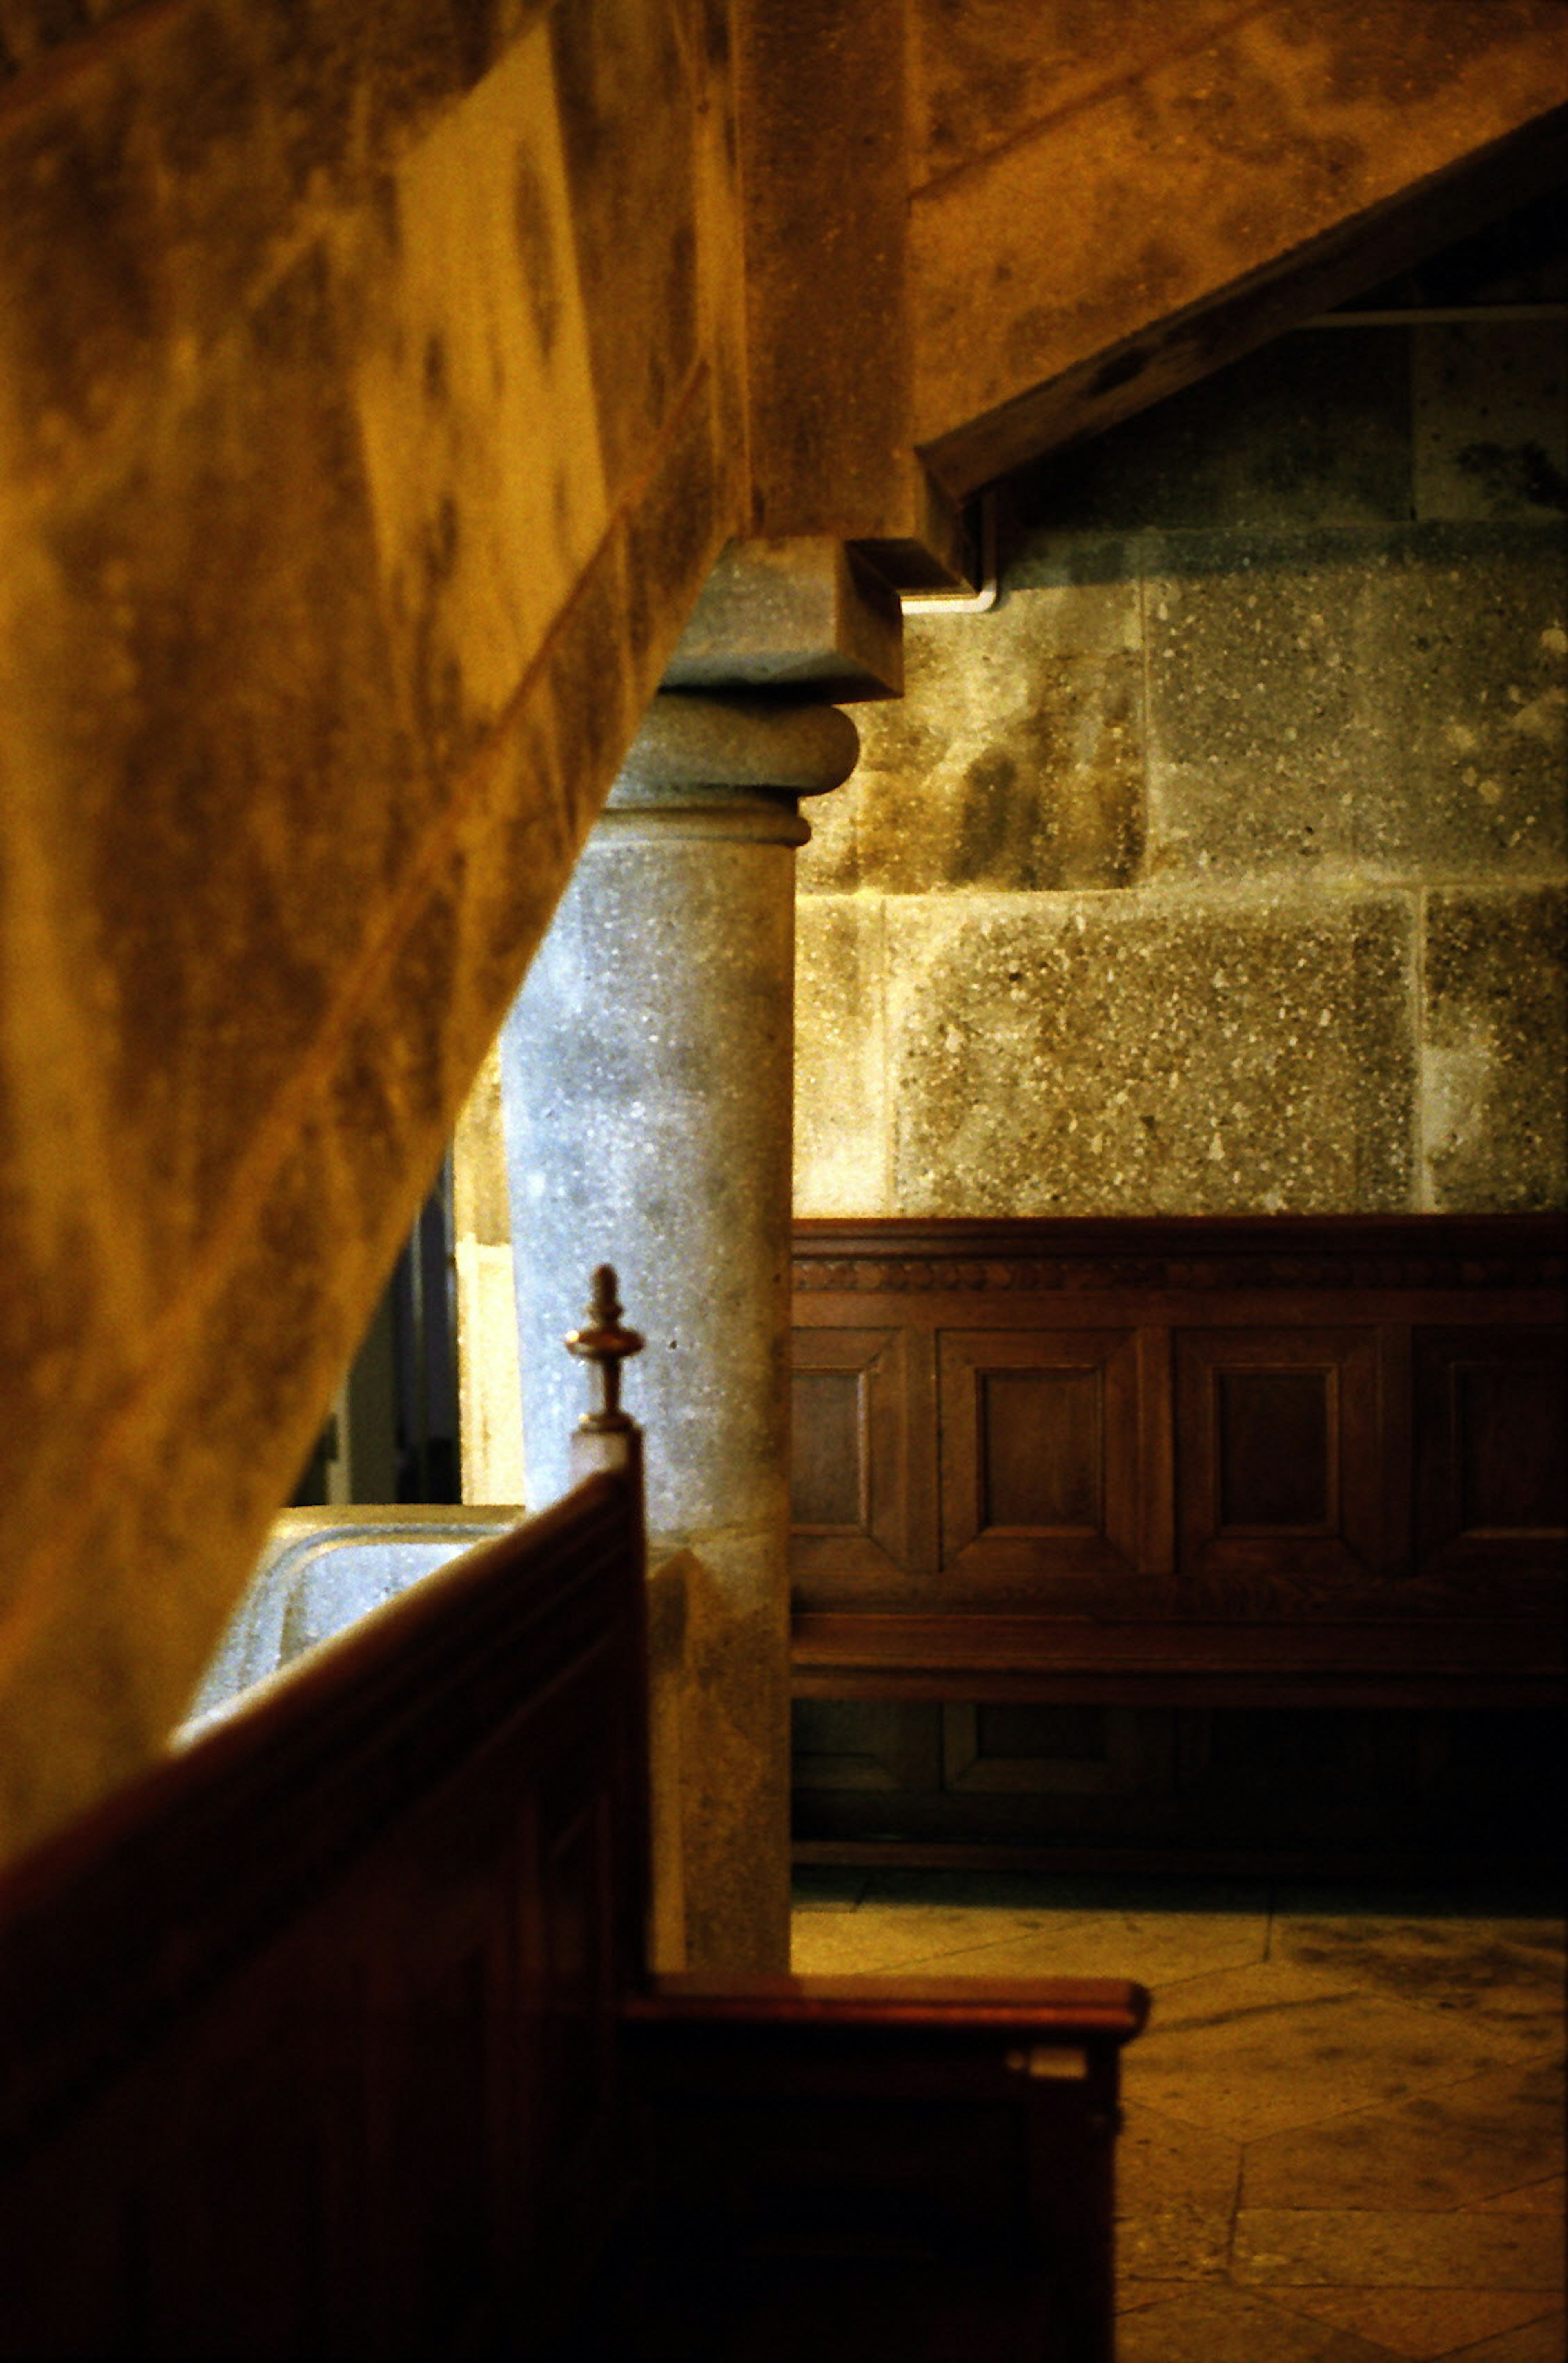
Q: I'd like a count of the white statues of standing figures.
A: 0